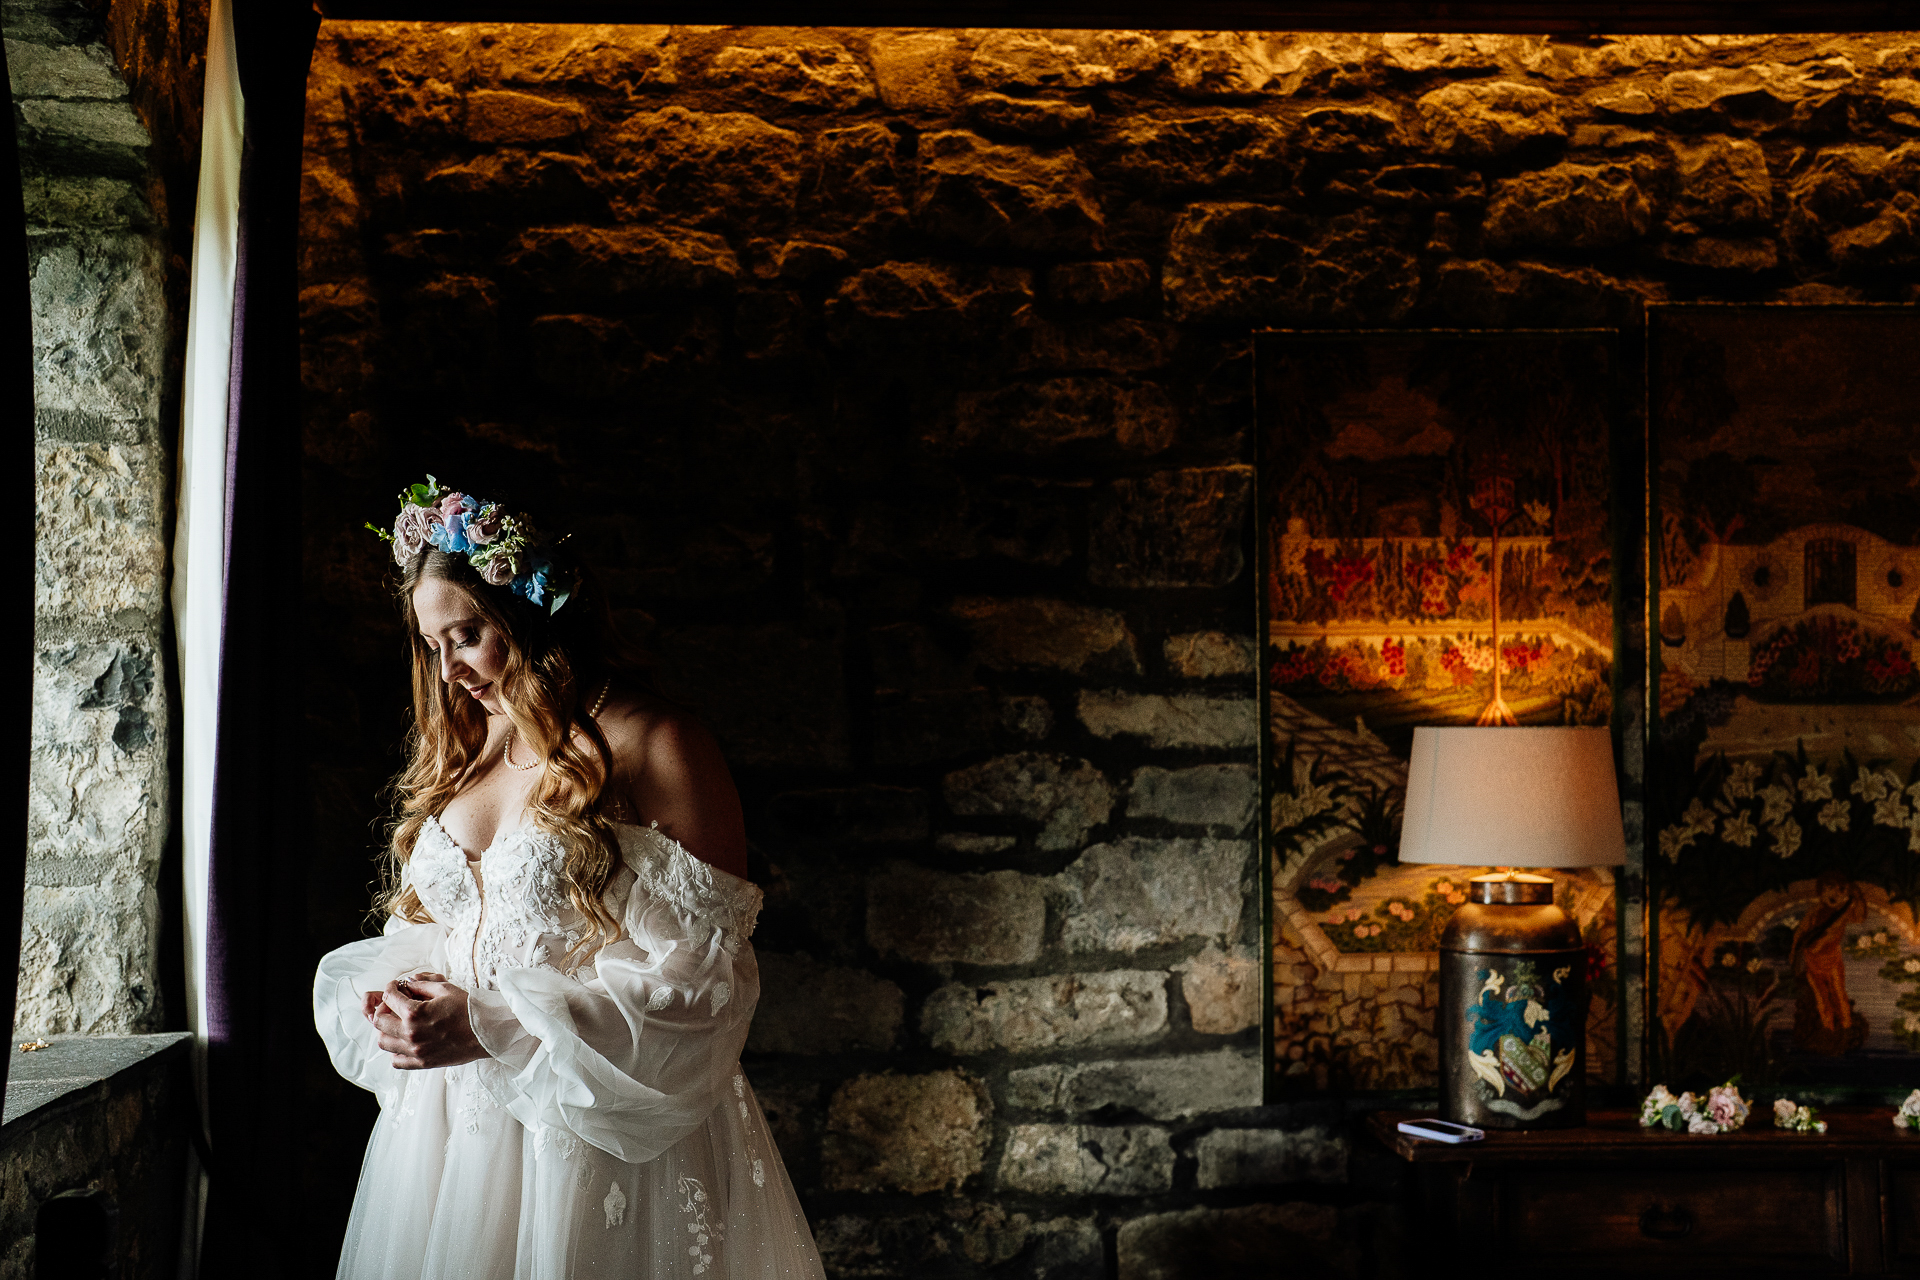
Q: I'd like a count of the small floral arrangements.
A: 3